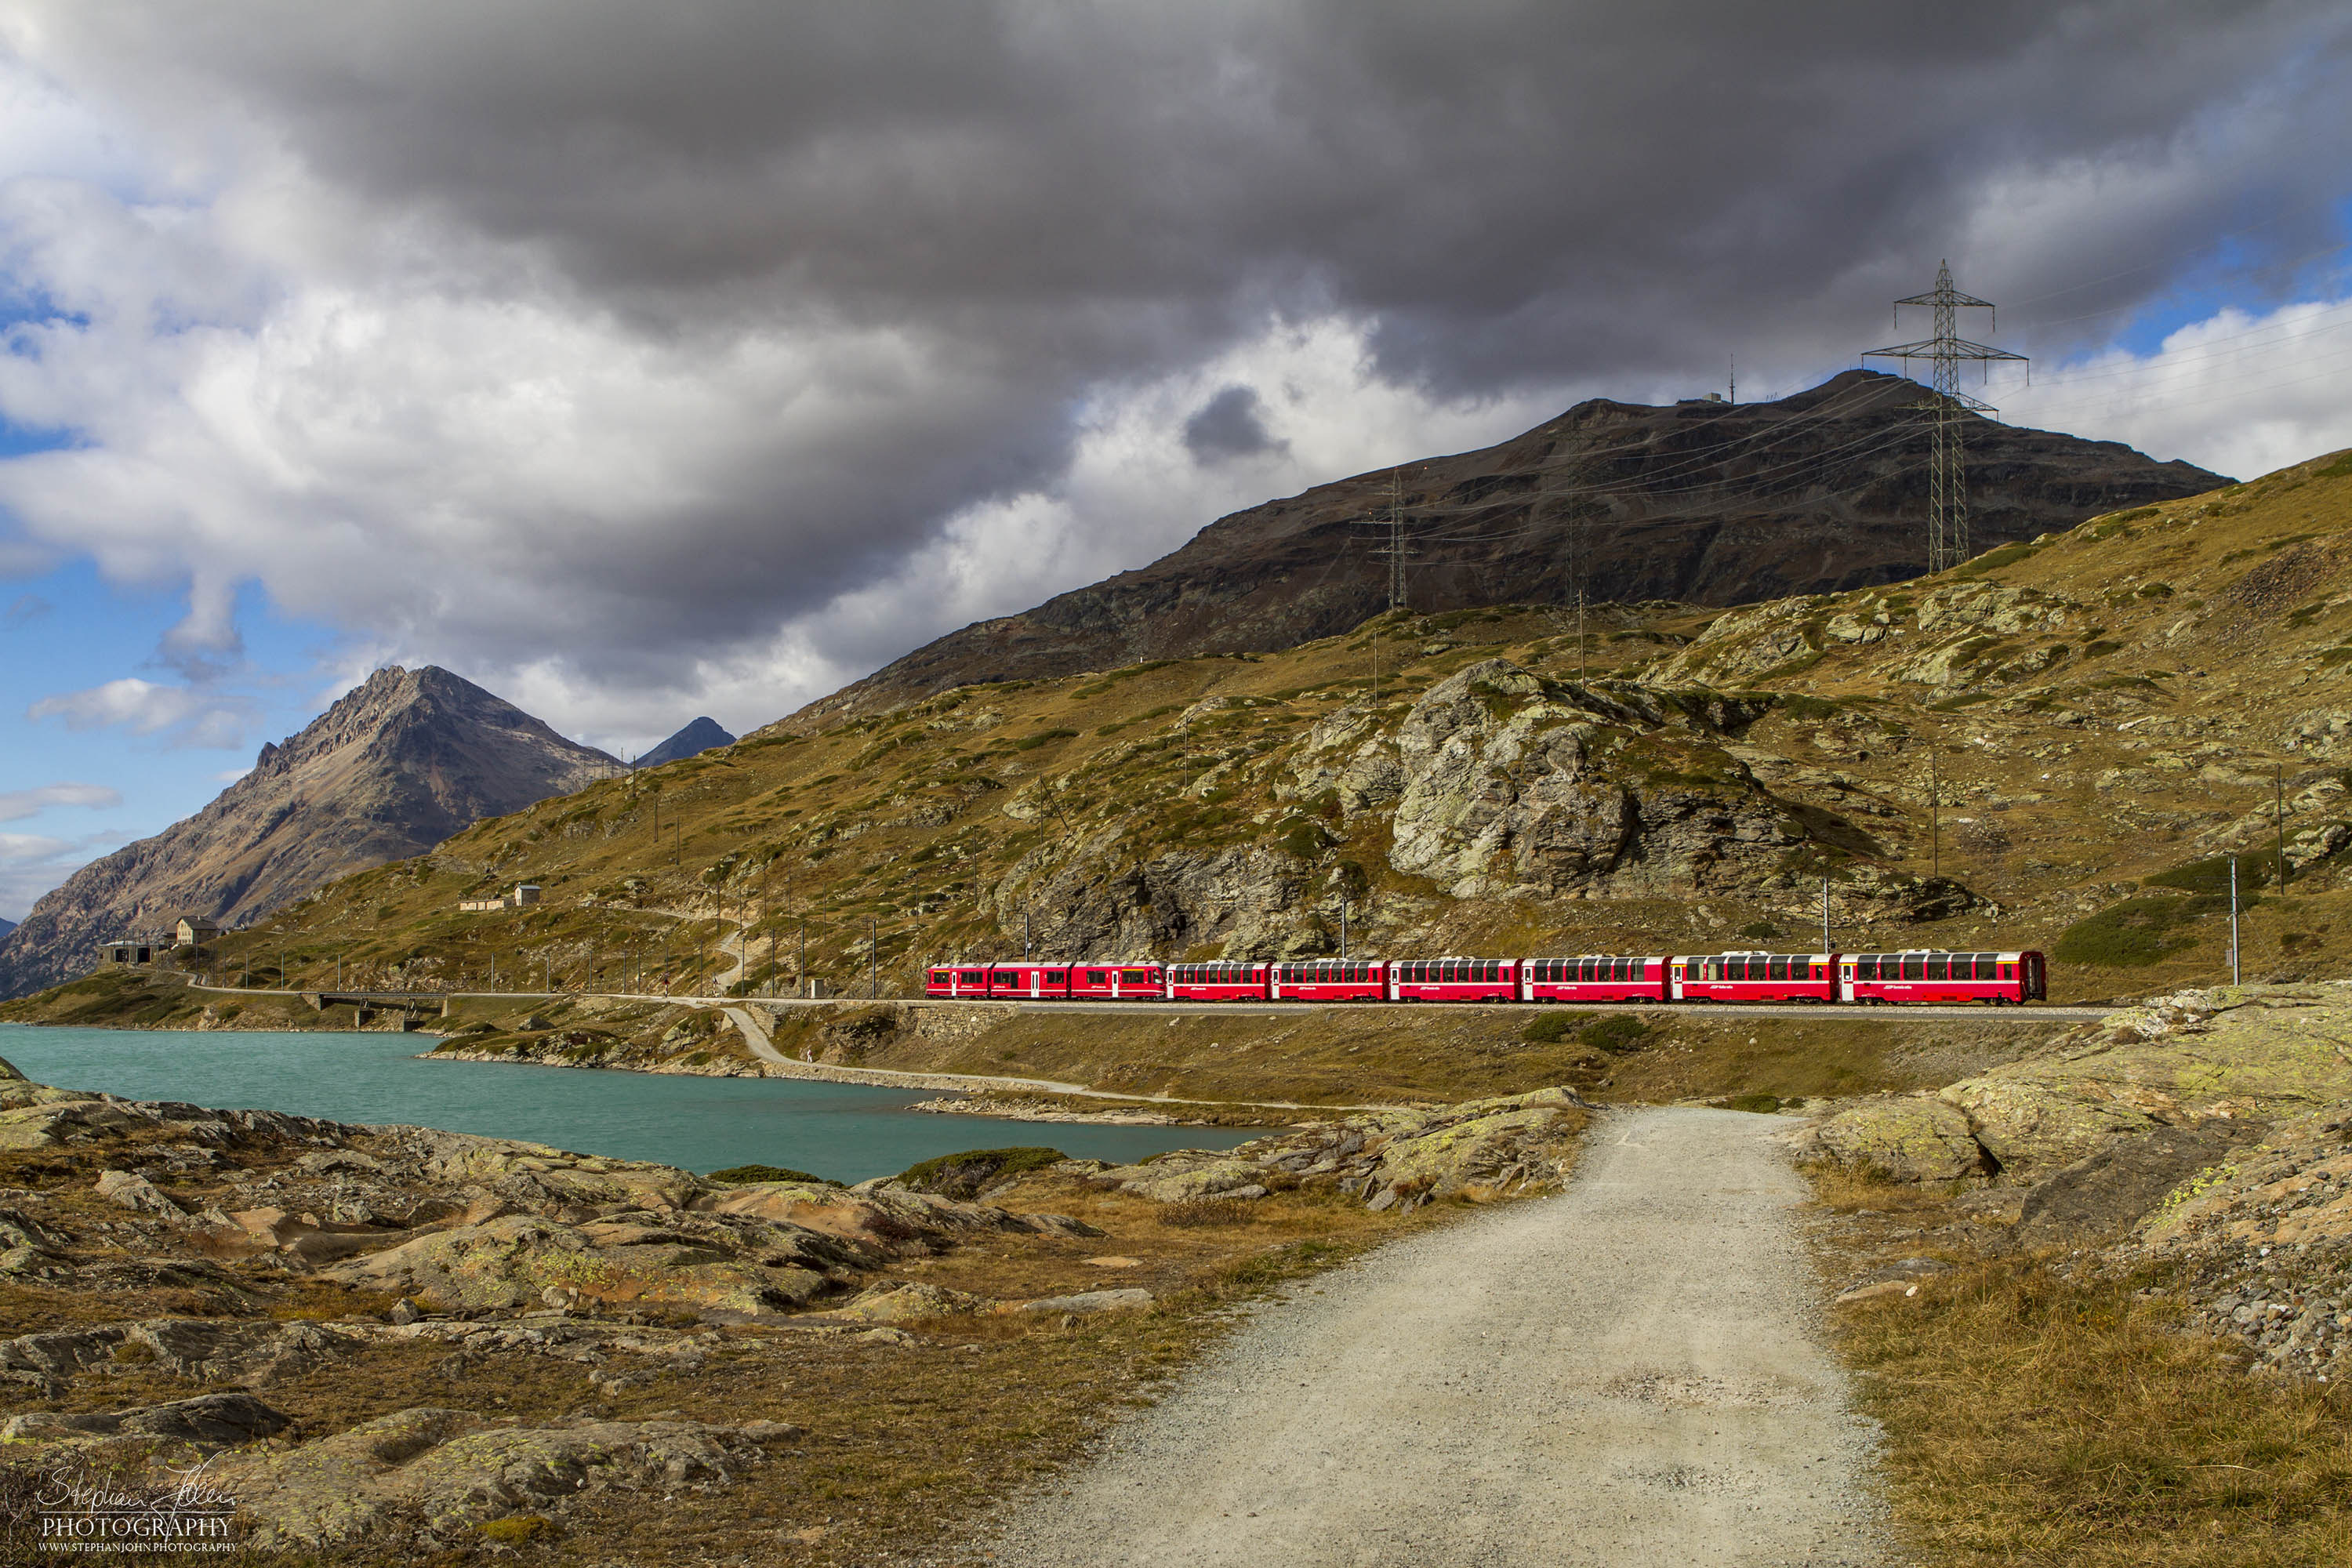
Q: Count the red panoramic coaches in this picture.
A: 6